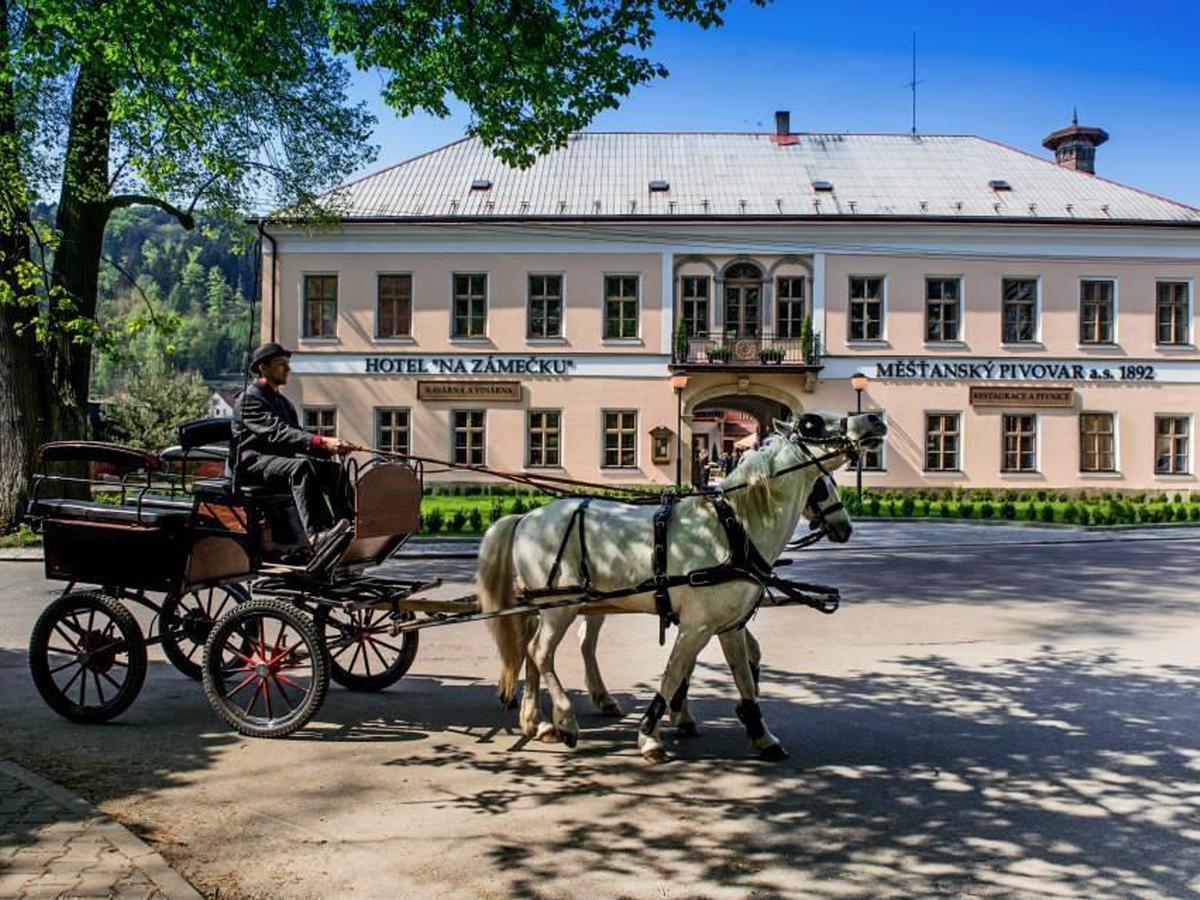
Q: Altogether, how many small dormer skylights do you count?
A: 4